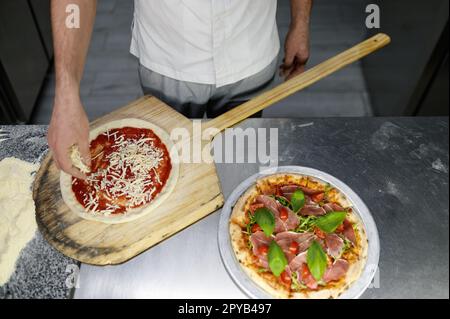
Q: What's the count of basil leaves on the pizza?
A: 5